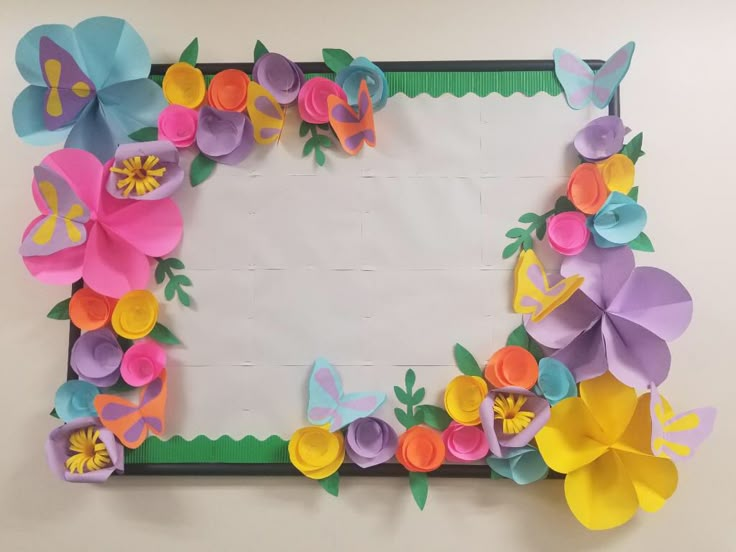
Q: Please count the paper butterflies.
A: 9